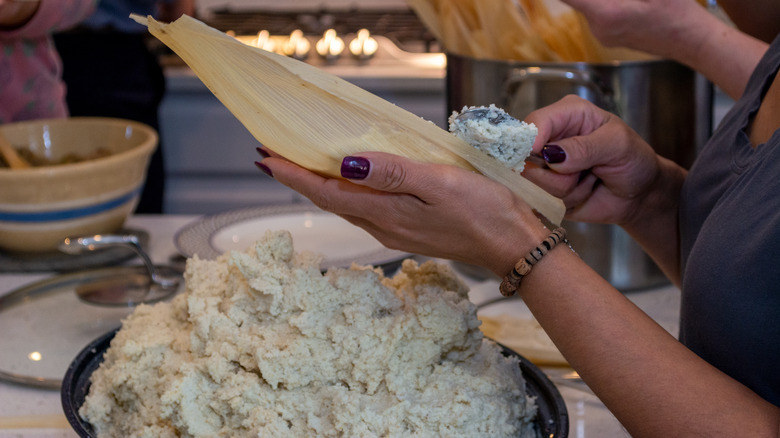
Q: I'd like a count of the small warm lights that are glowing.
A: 4